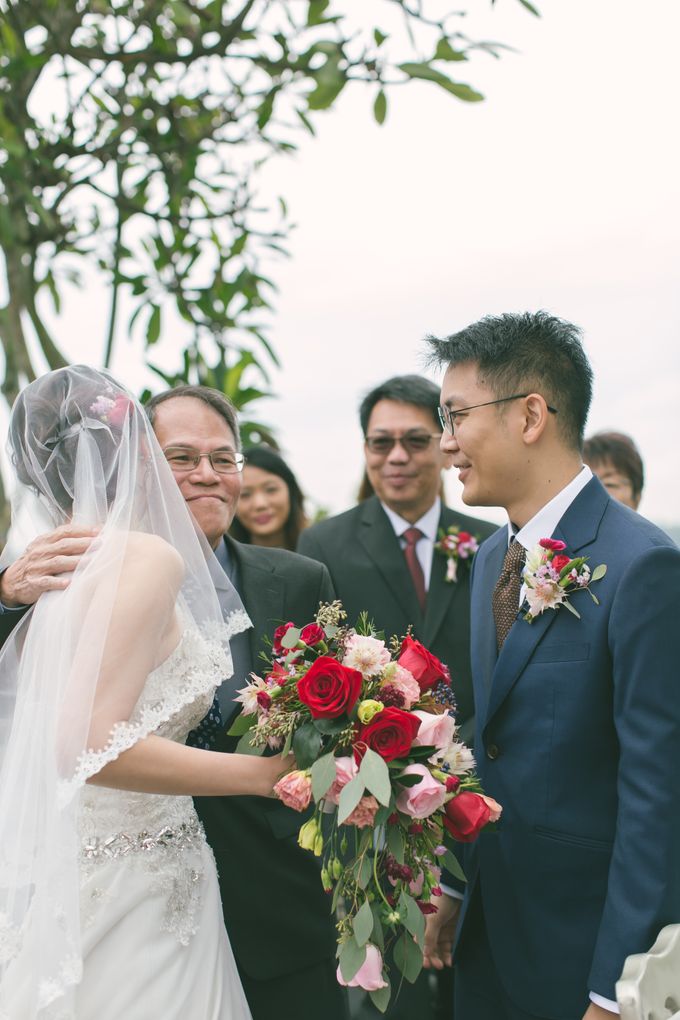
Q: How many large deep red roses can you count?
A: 4